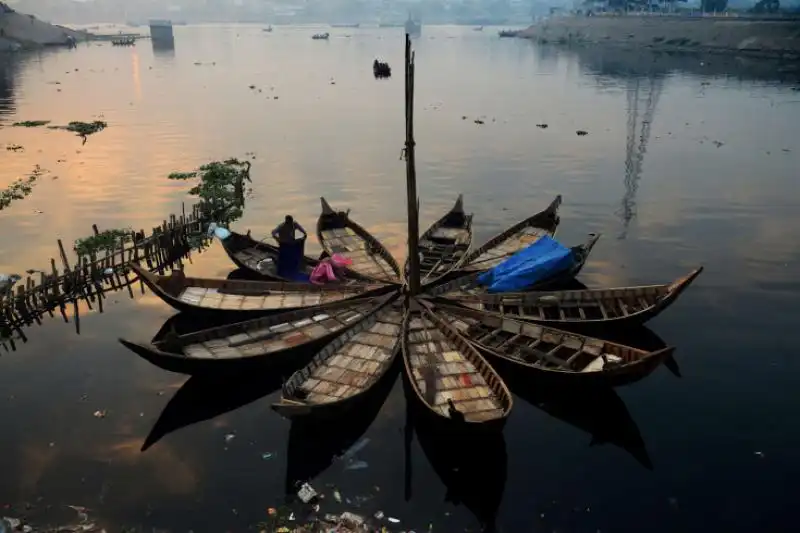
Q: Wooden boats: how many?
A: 11